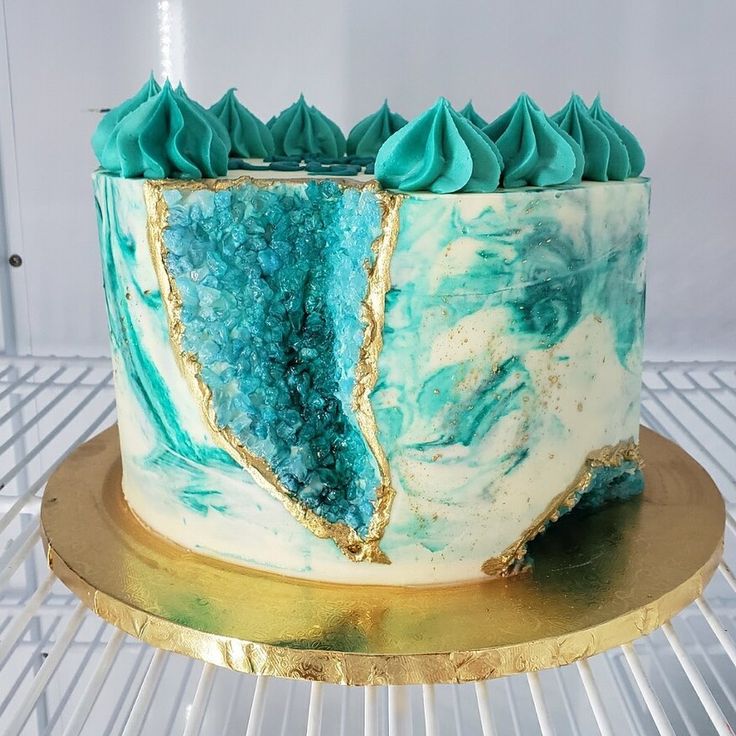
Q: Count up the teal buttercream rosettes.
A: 11